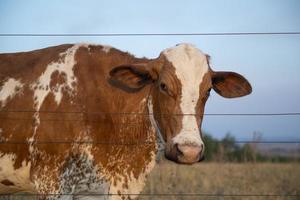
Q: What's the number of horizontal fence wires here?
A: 4